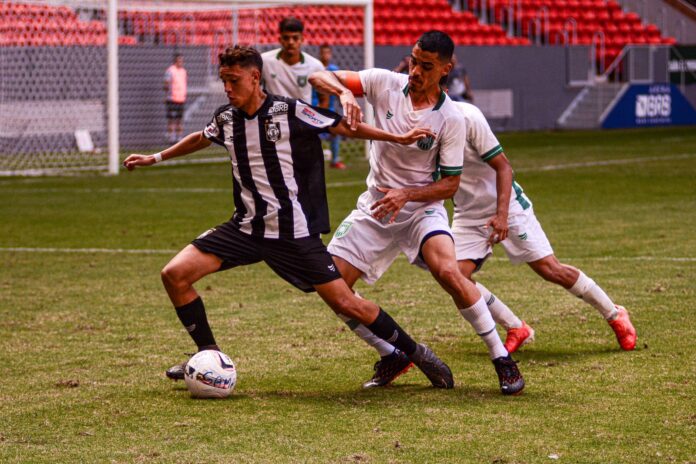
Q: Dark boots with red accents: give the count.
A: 2